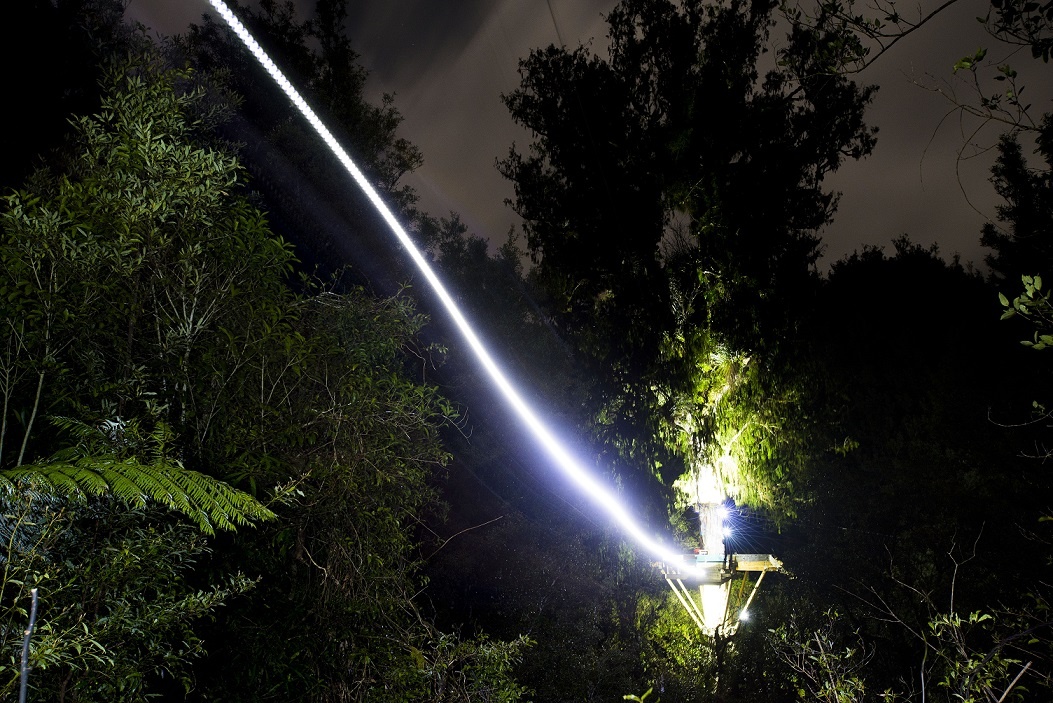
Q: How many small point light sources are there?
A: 3